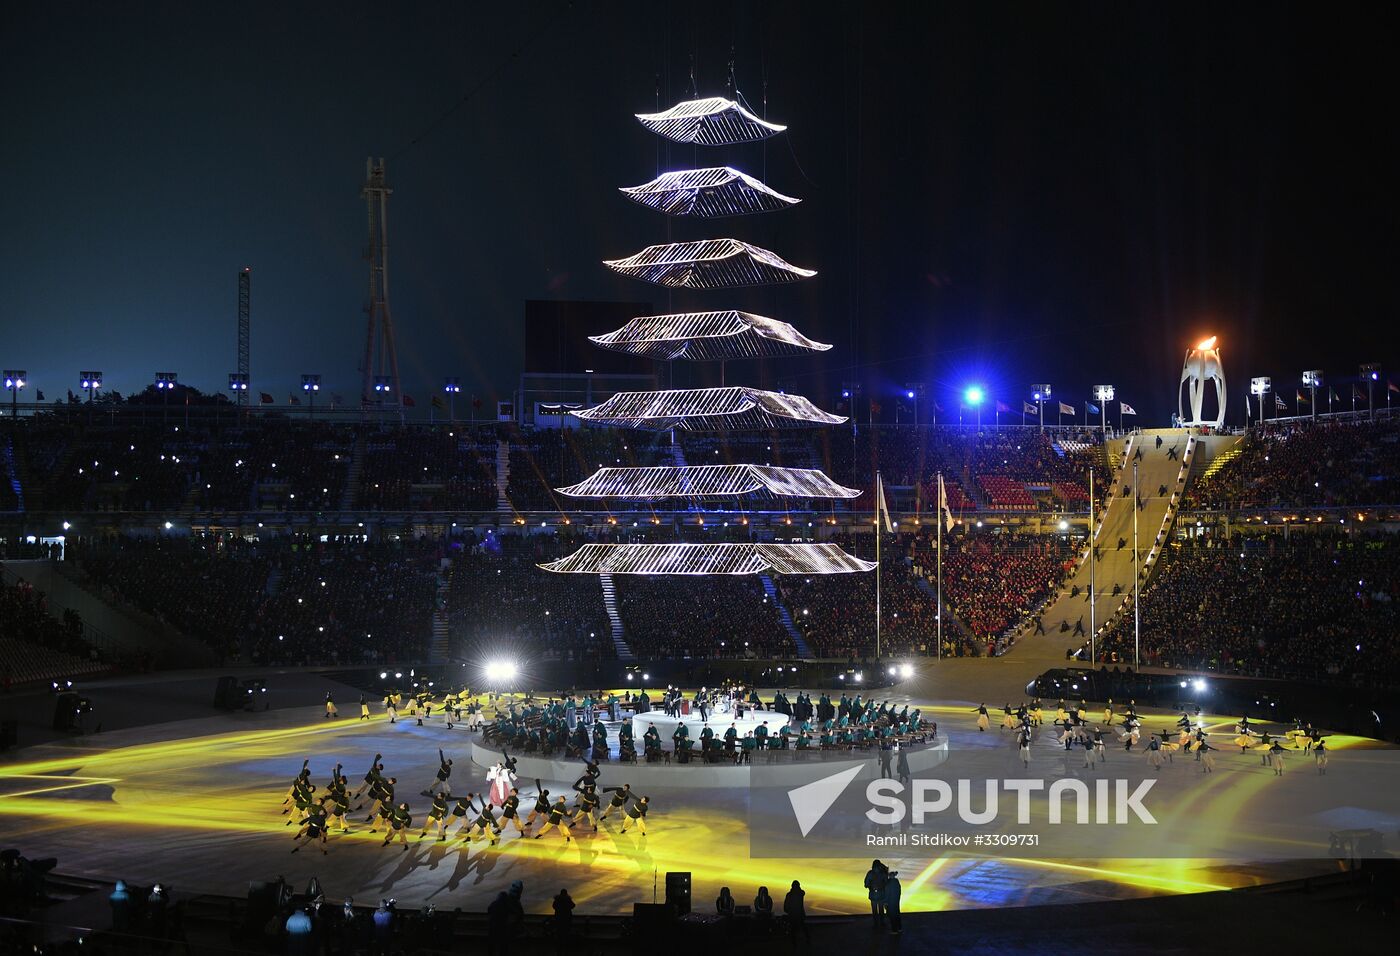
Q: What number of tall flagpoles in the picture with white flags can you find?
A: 2